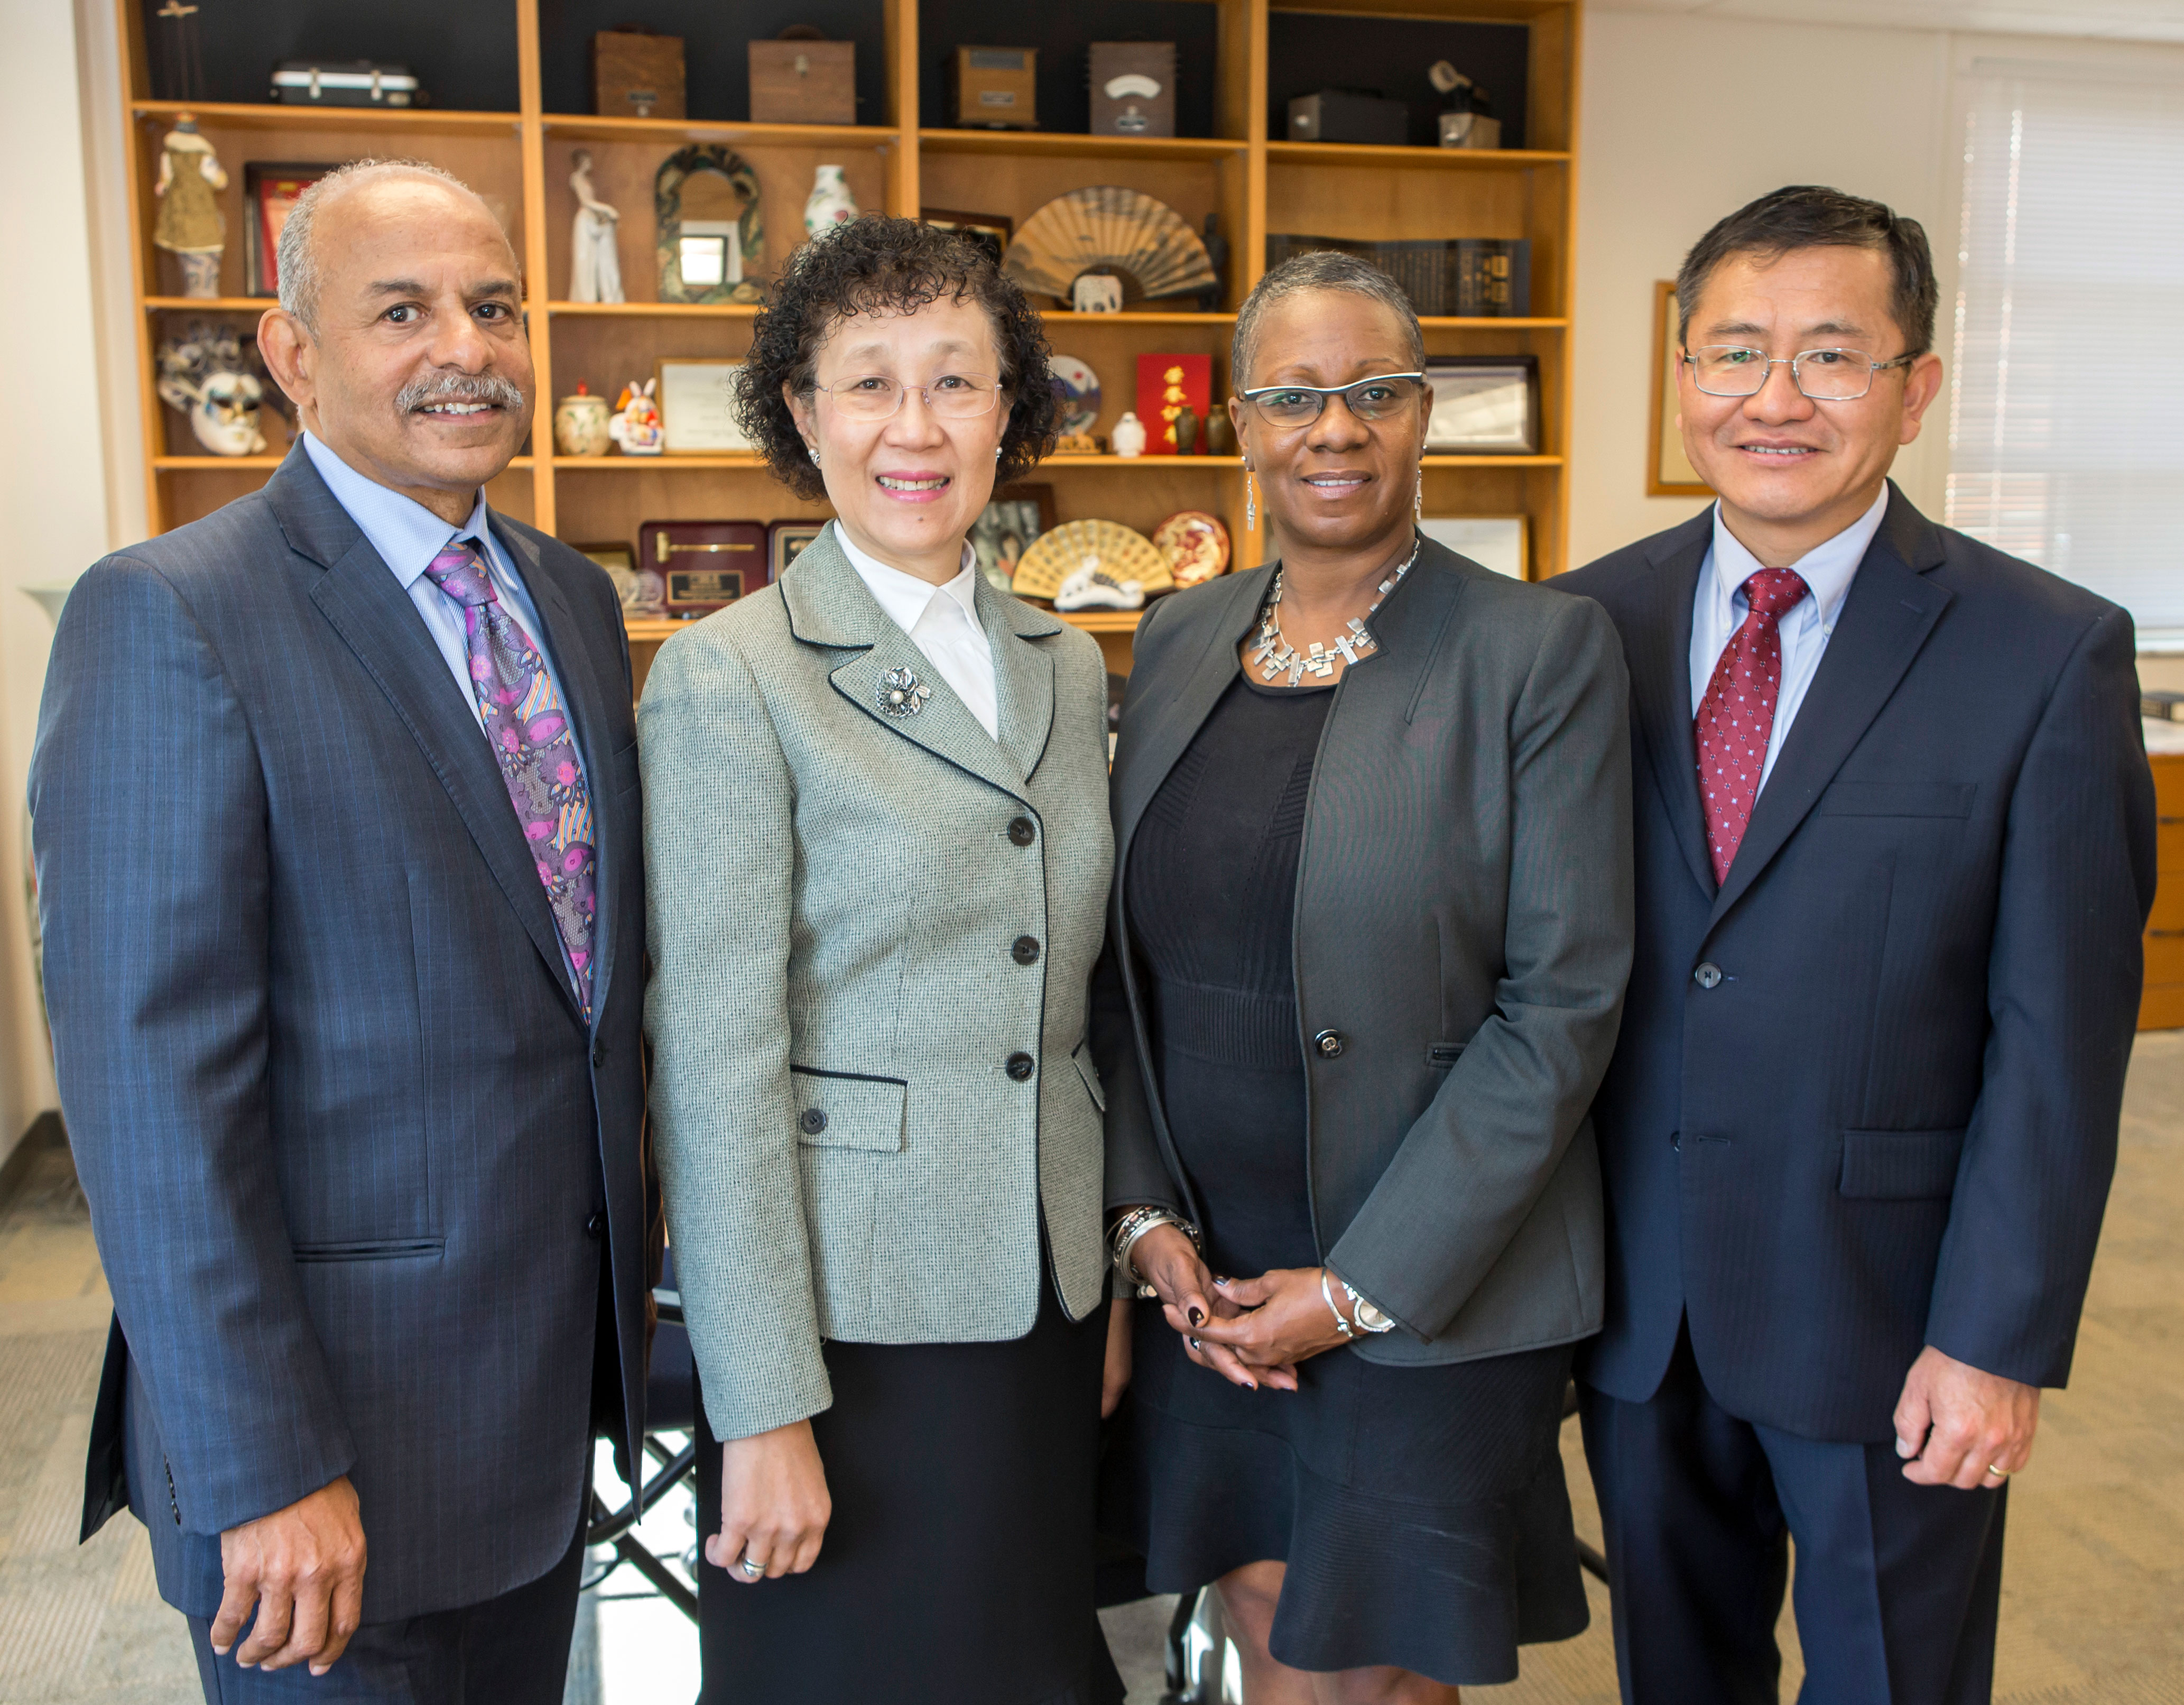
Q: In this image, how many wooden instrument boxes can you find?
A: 4